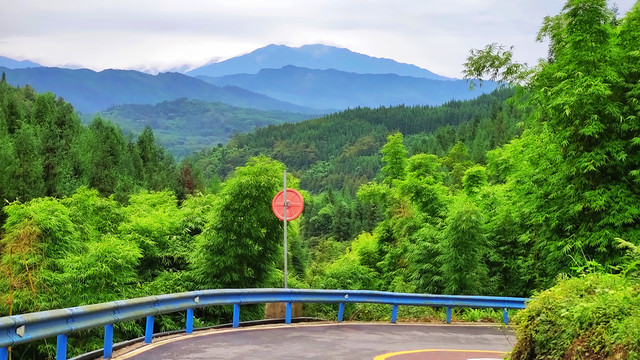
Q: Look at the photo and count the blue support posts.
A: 11